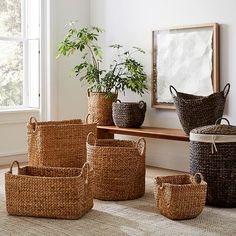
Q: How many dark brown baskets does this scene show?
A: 3